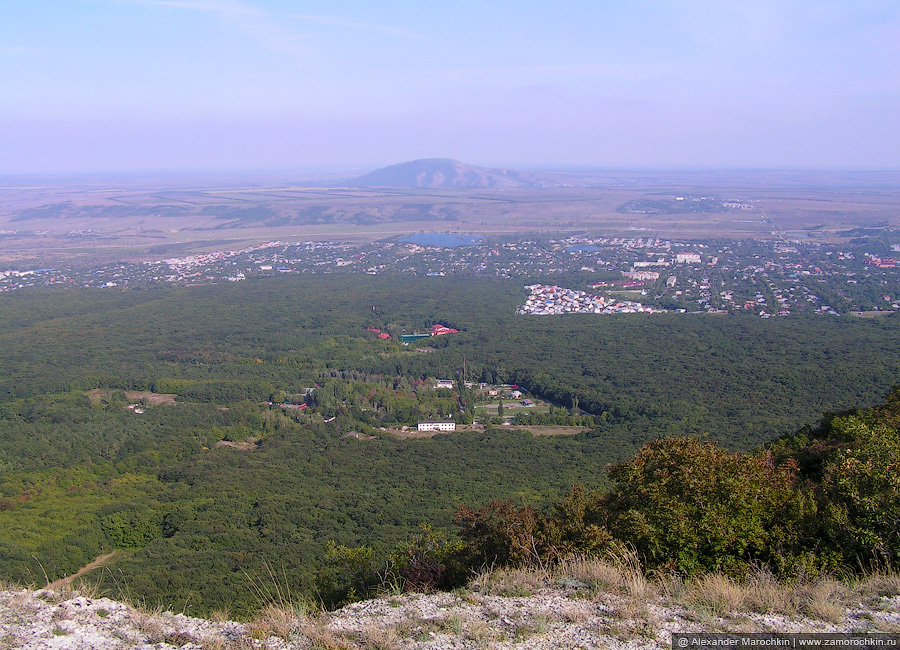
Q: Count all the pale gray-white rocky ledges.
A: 1